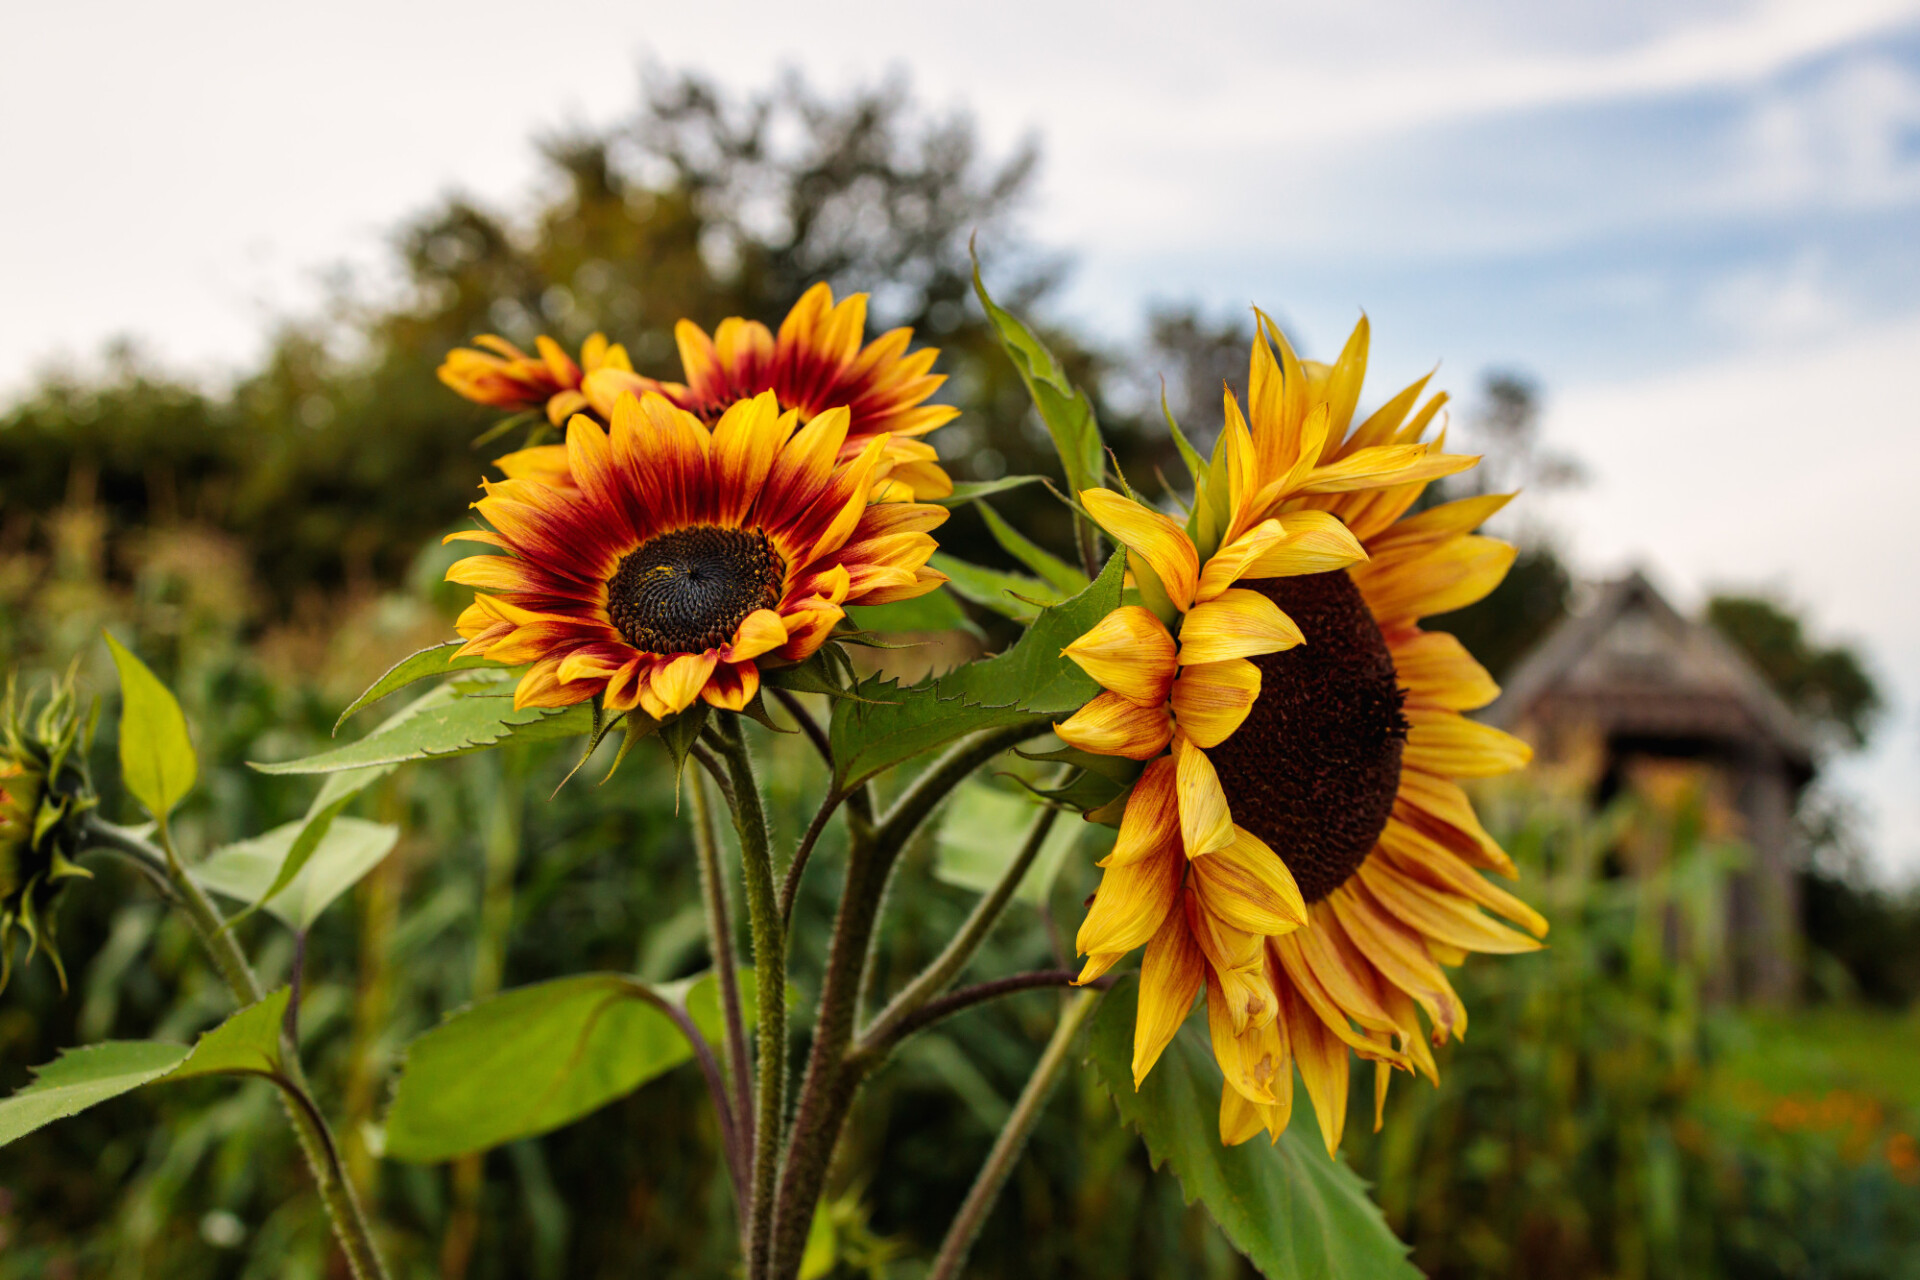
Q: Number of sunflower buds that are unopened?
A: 1